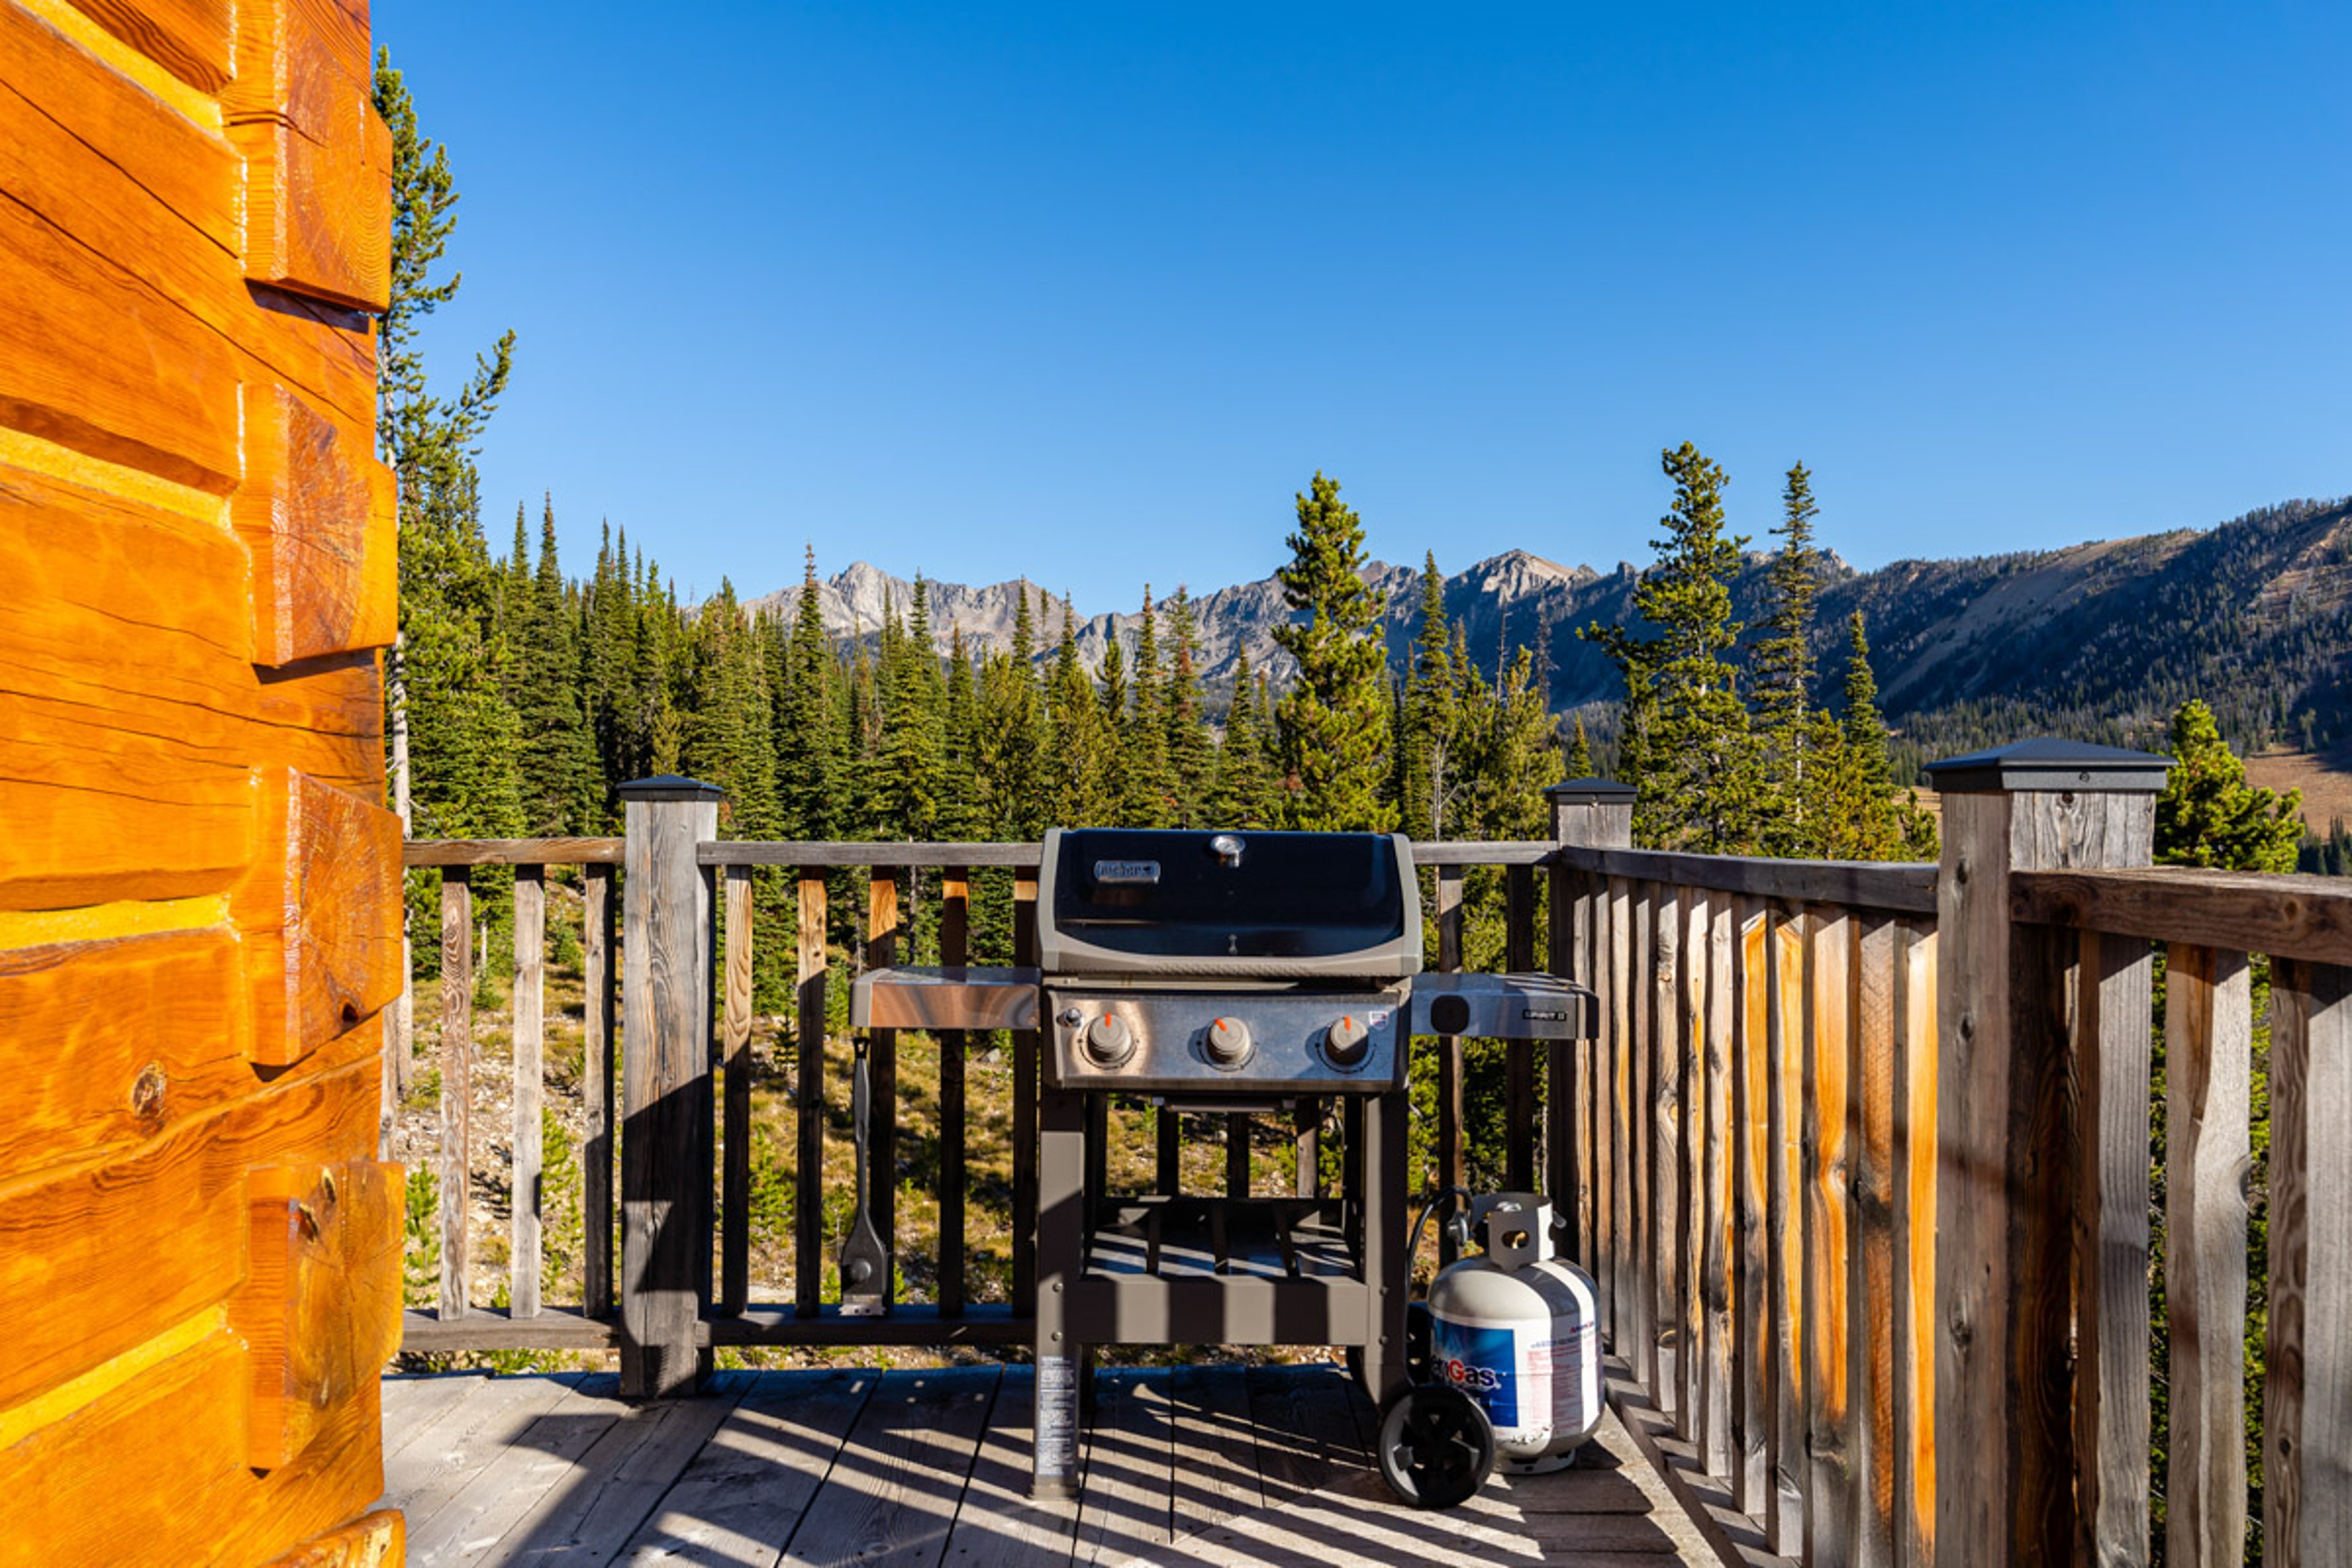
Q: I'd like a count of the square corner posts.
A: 3